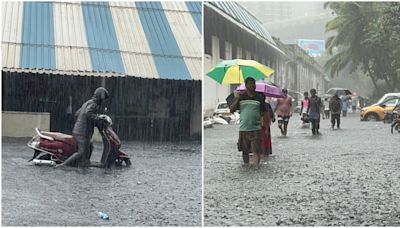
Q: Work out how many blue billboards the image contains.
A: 1